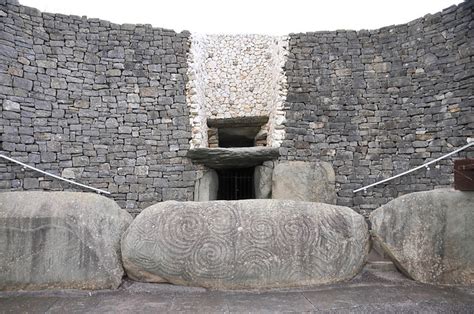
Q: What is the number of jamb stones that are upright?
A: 2